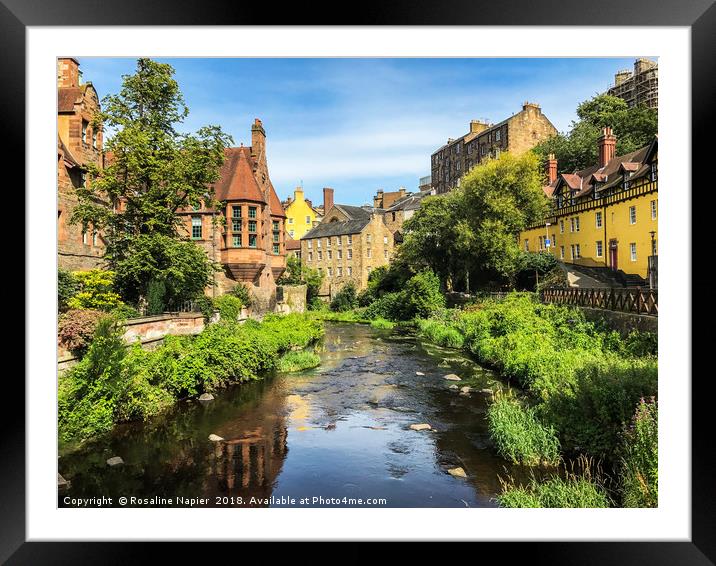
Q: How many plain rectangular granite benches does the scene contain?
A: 0